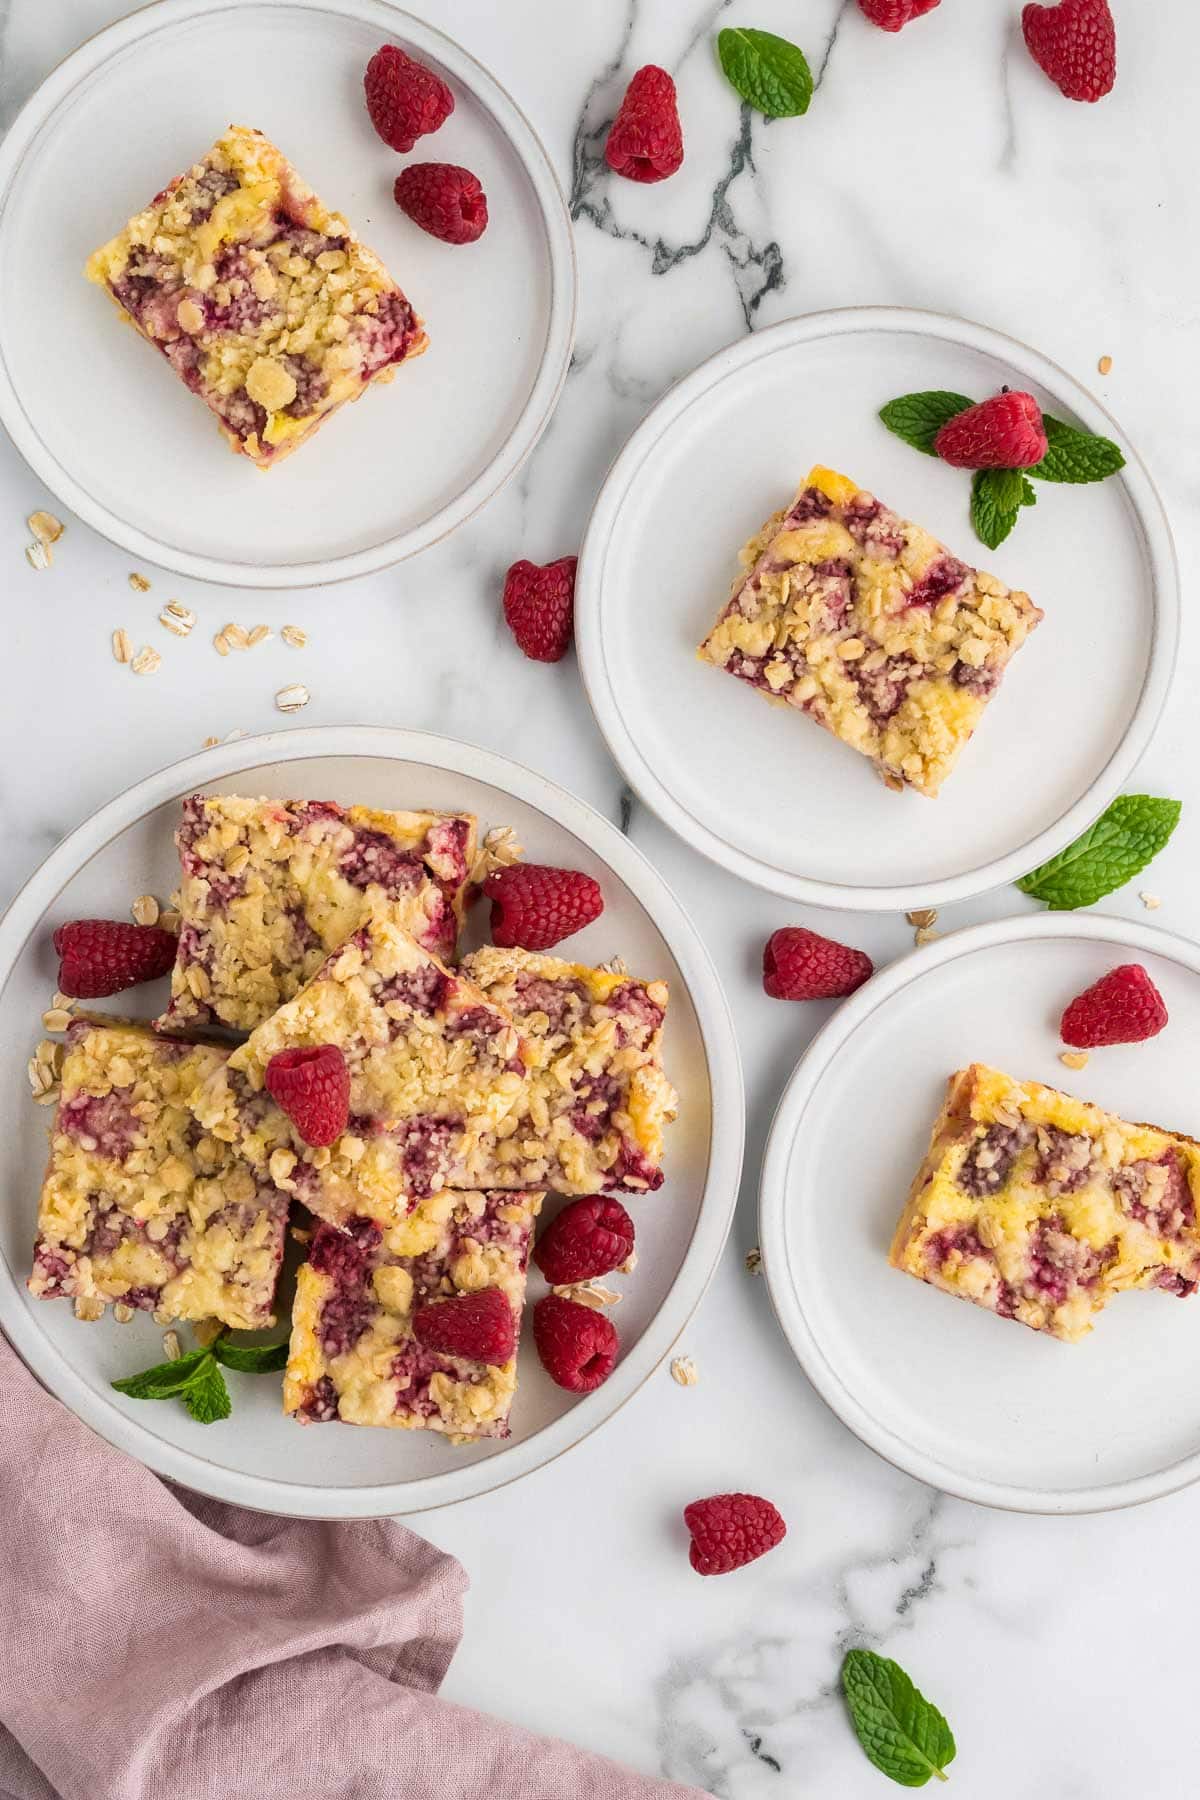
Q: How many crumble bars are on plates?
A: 8